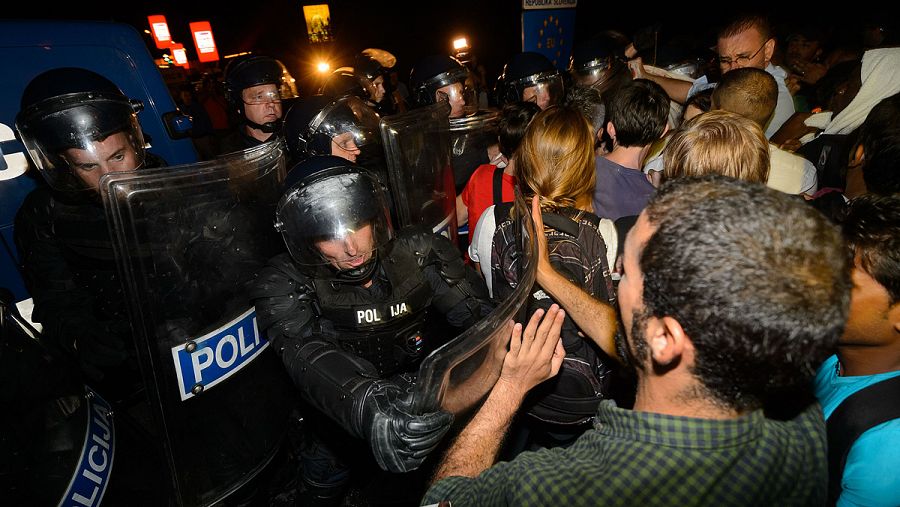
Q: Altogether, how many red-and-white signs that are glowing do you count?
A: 3